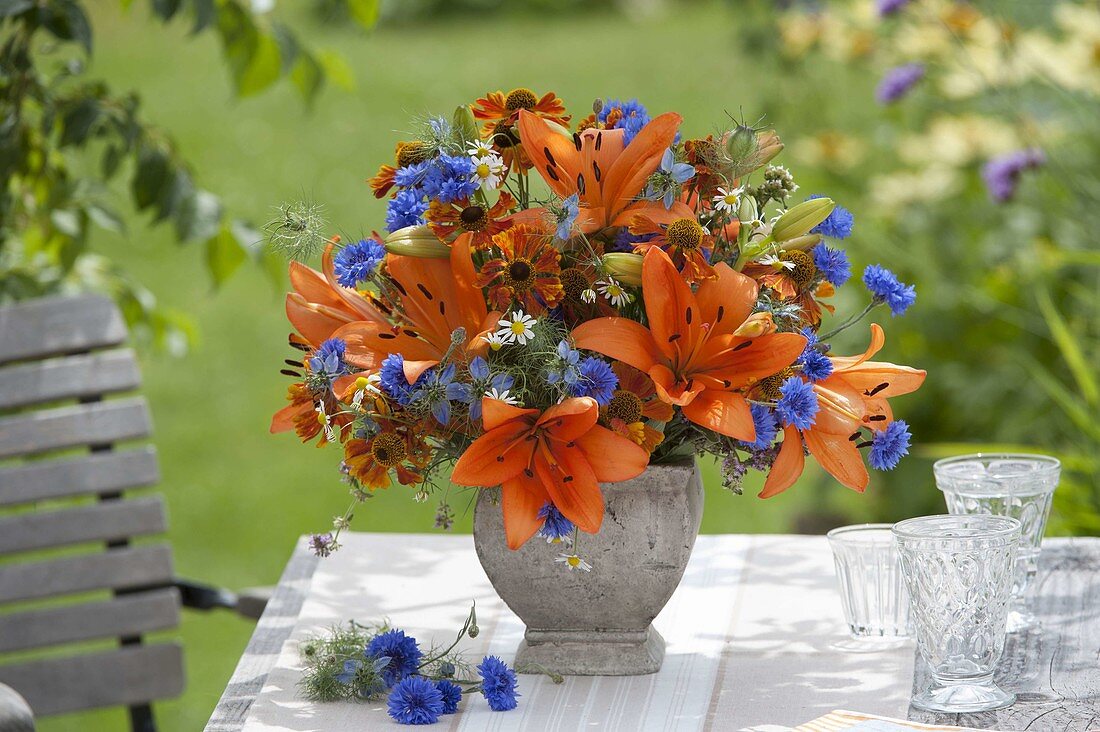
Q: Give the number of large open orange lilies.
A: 6